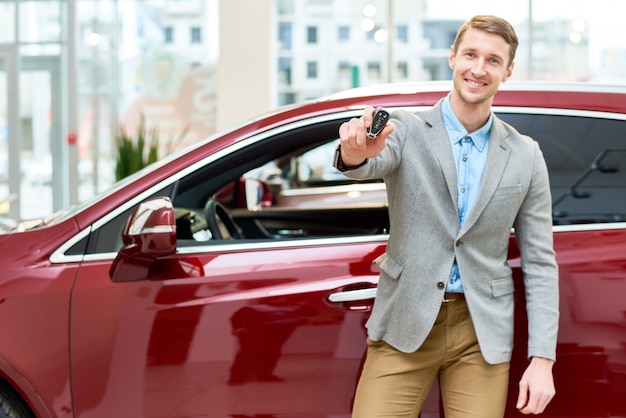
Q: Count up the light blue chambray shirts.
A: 1